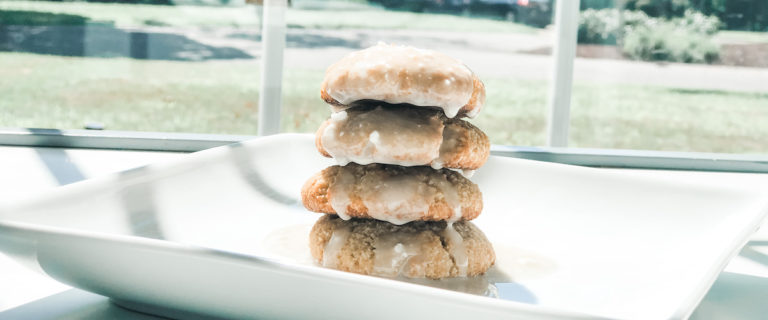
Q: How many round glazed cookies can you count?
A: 4